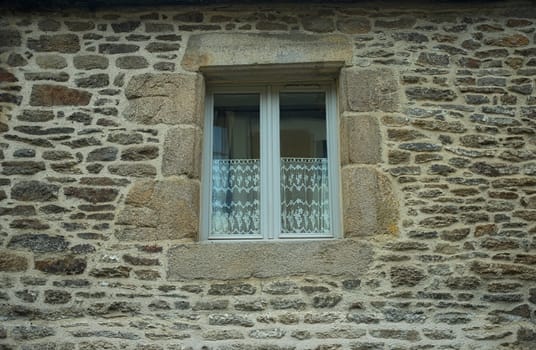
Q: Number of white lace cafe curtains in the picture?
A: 2